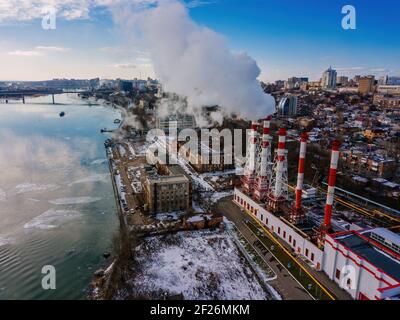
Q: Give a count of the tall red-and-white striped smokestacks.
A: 5